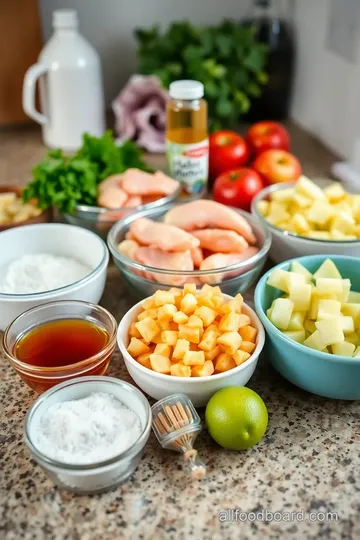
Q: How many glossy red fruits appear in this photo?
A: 4